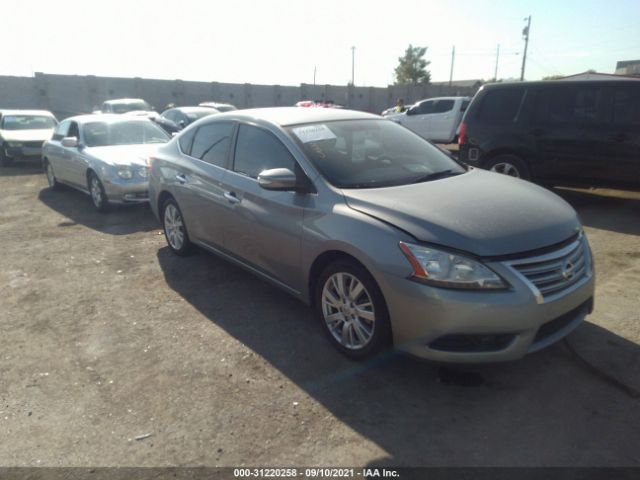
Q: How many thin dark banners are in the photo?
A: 1